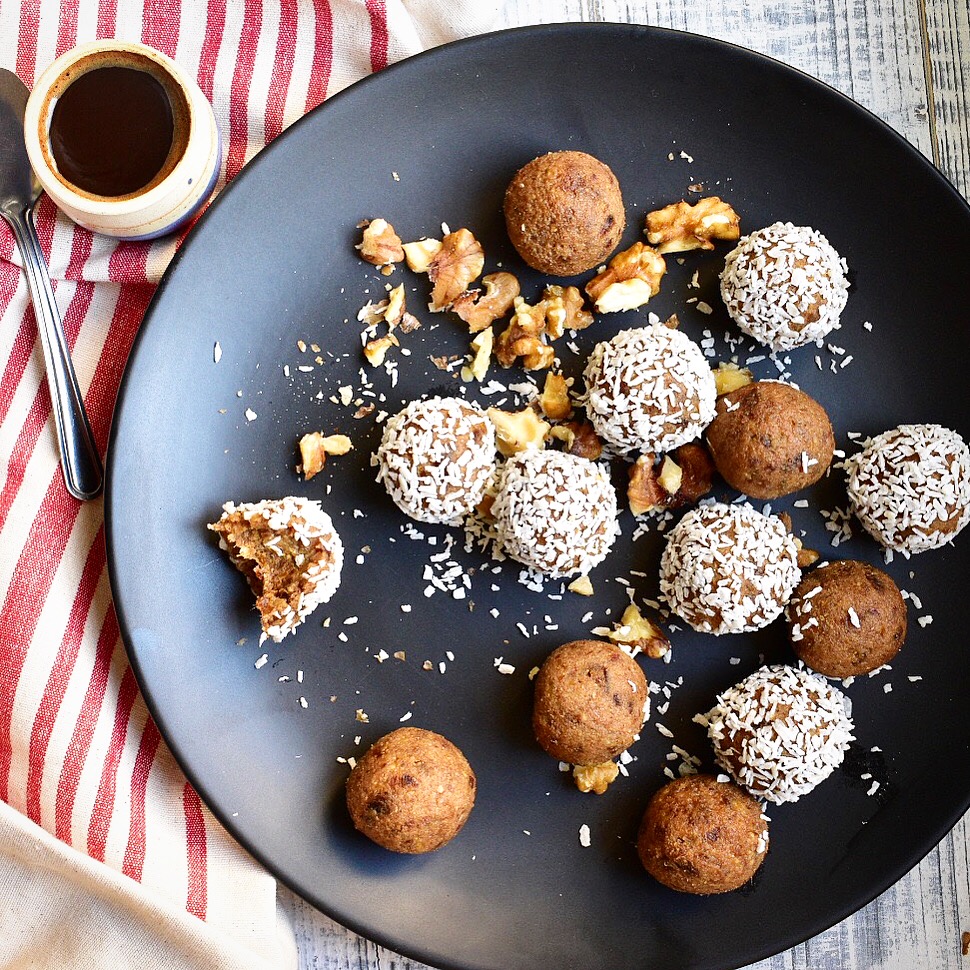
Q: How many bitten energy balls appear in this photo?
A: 1